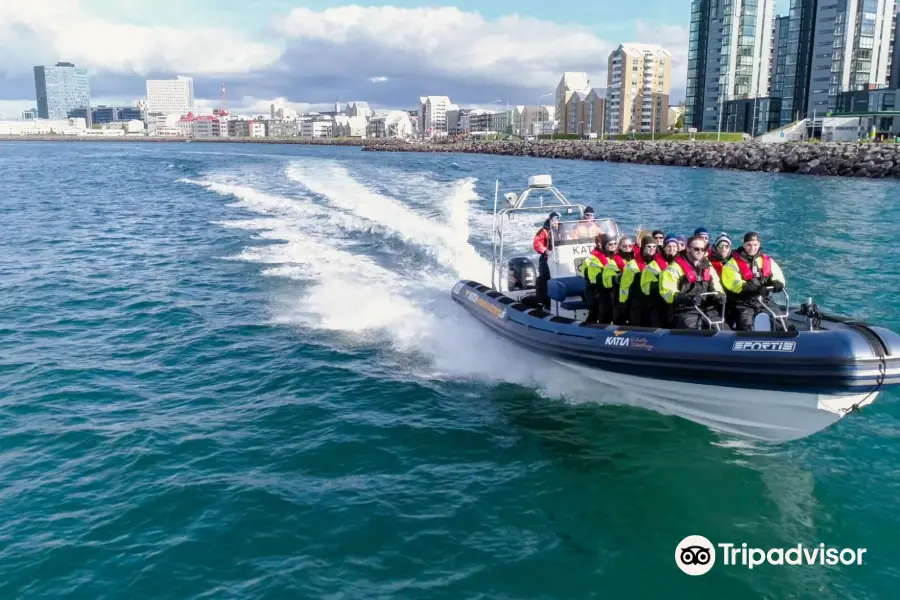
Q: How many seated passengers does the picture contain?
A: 12